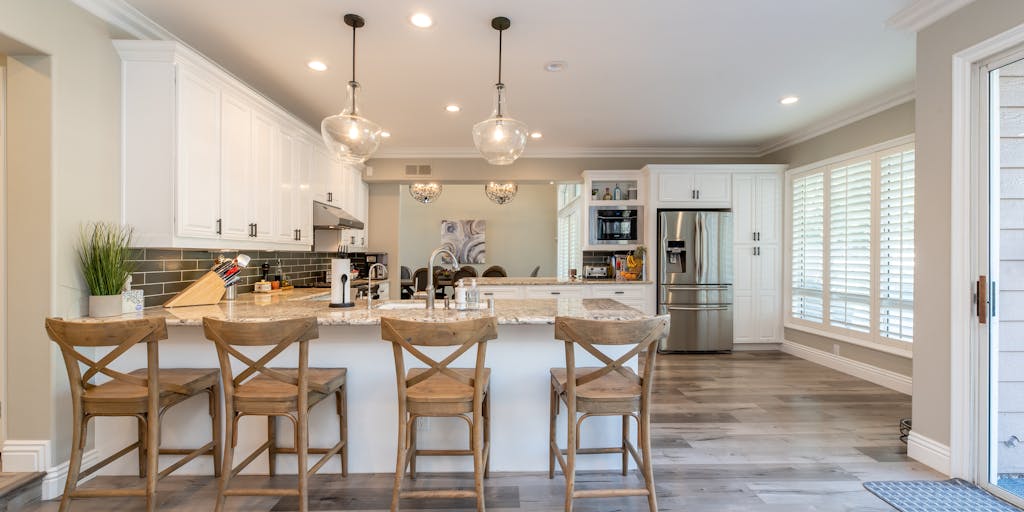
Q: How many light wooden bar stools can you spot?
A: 4